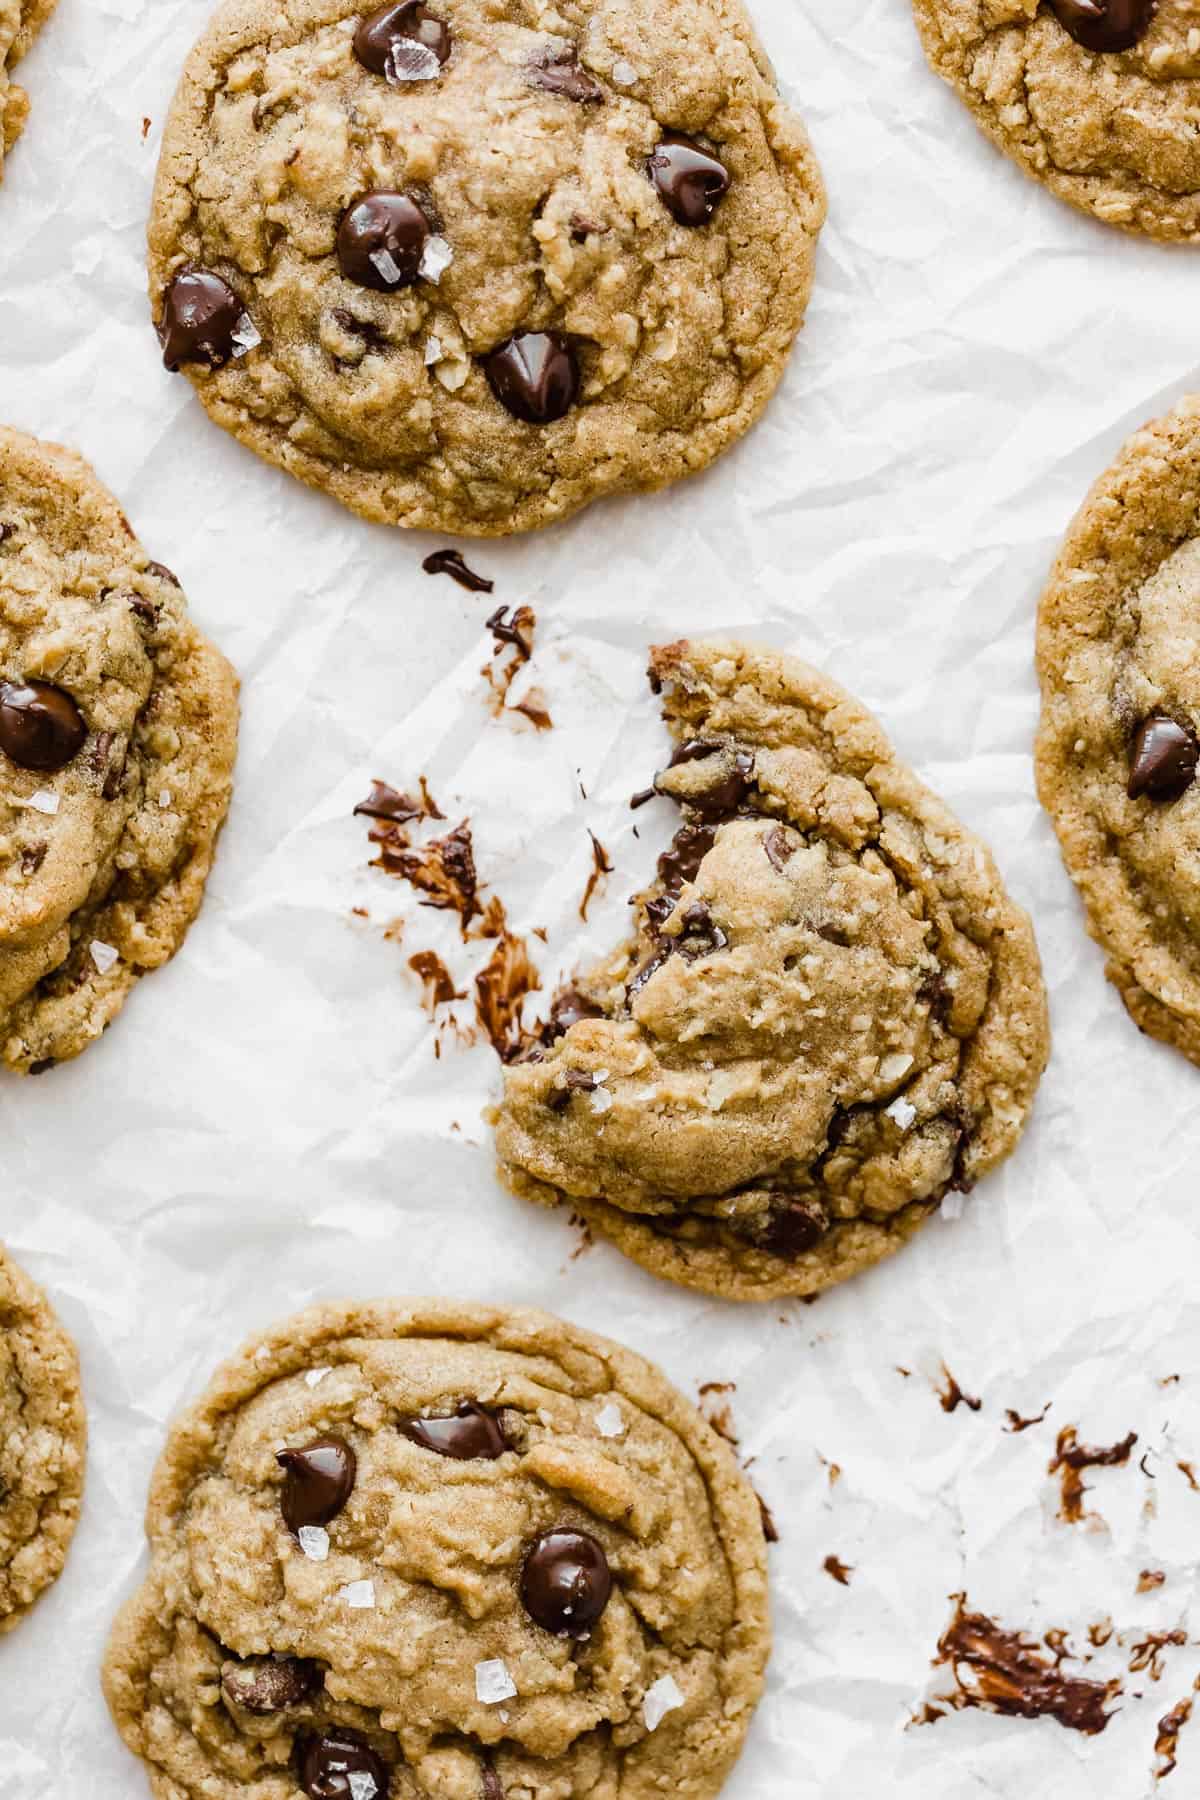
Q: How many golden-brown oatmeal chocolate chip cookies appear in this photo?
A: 8